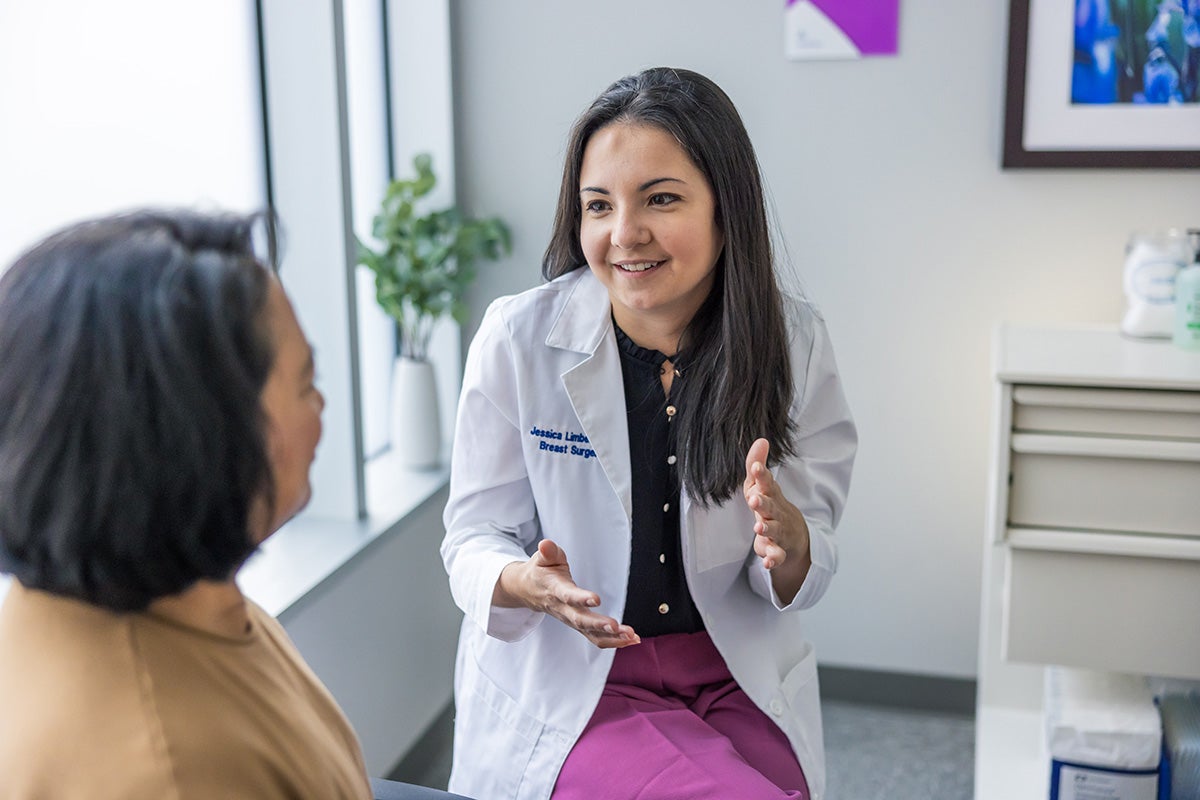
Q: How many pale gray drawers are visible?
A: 3